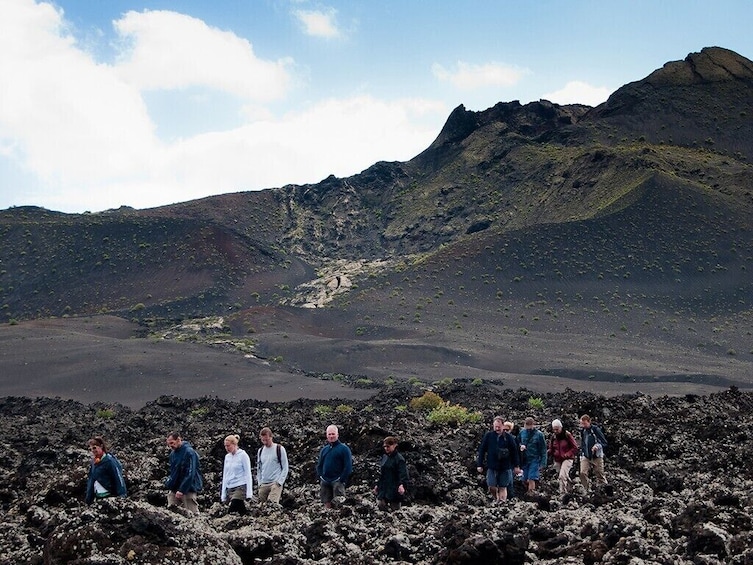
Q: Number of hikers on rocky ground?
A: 11